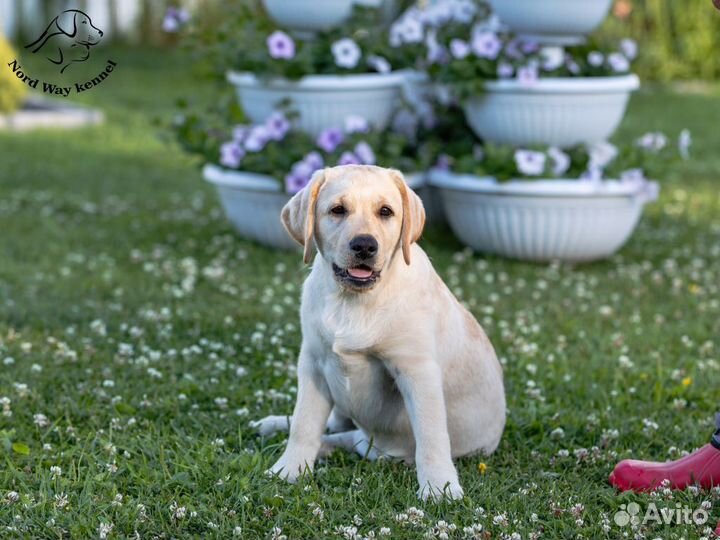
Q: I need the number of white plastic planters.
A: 6